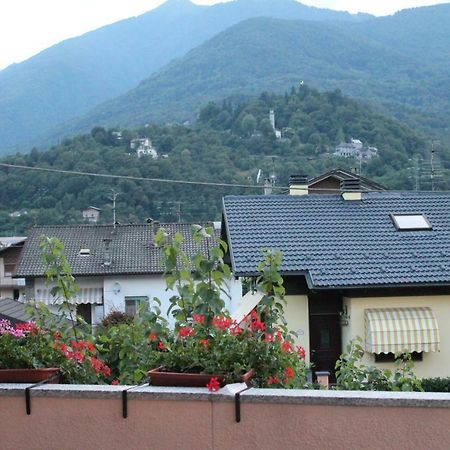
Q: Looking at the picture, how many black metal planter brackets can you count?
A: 3